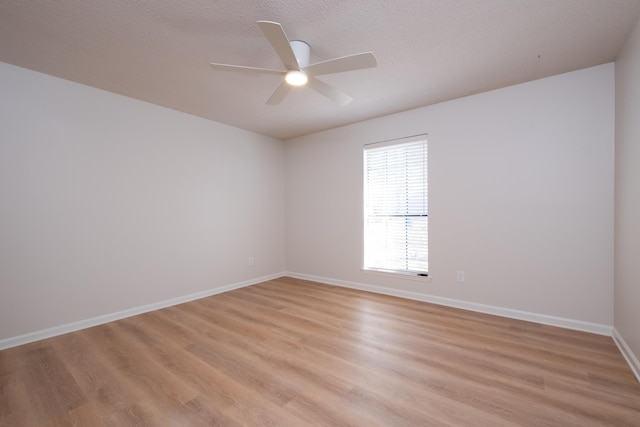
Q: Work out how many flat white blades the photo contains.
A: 5